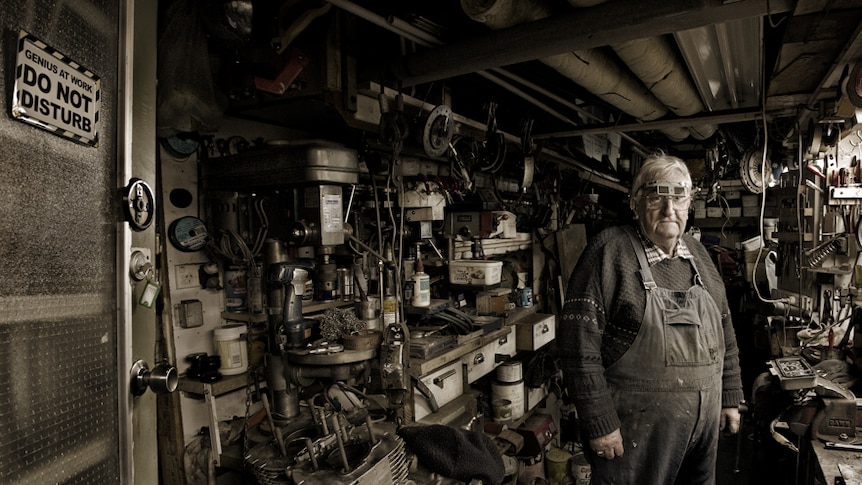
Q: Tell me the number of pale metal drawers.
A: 4